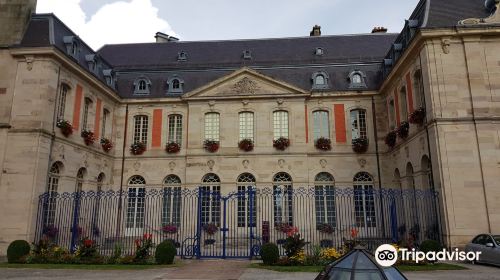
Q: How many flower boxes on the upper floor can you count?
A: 13